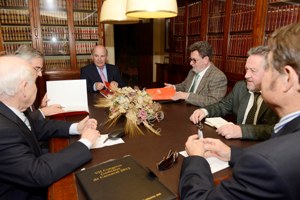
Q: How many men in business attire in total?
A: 6